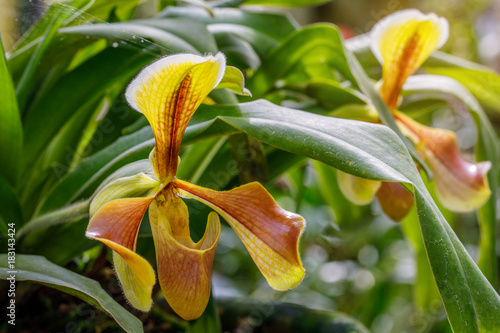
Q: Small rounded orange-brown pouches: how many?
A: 2